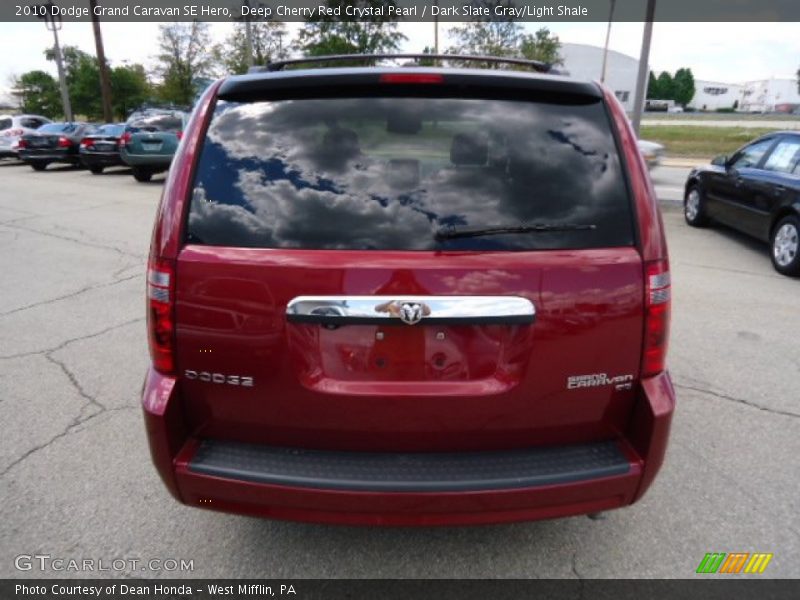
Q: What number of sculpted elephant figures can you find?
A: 0